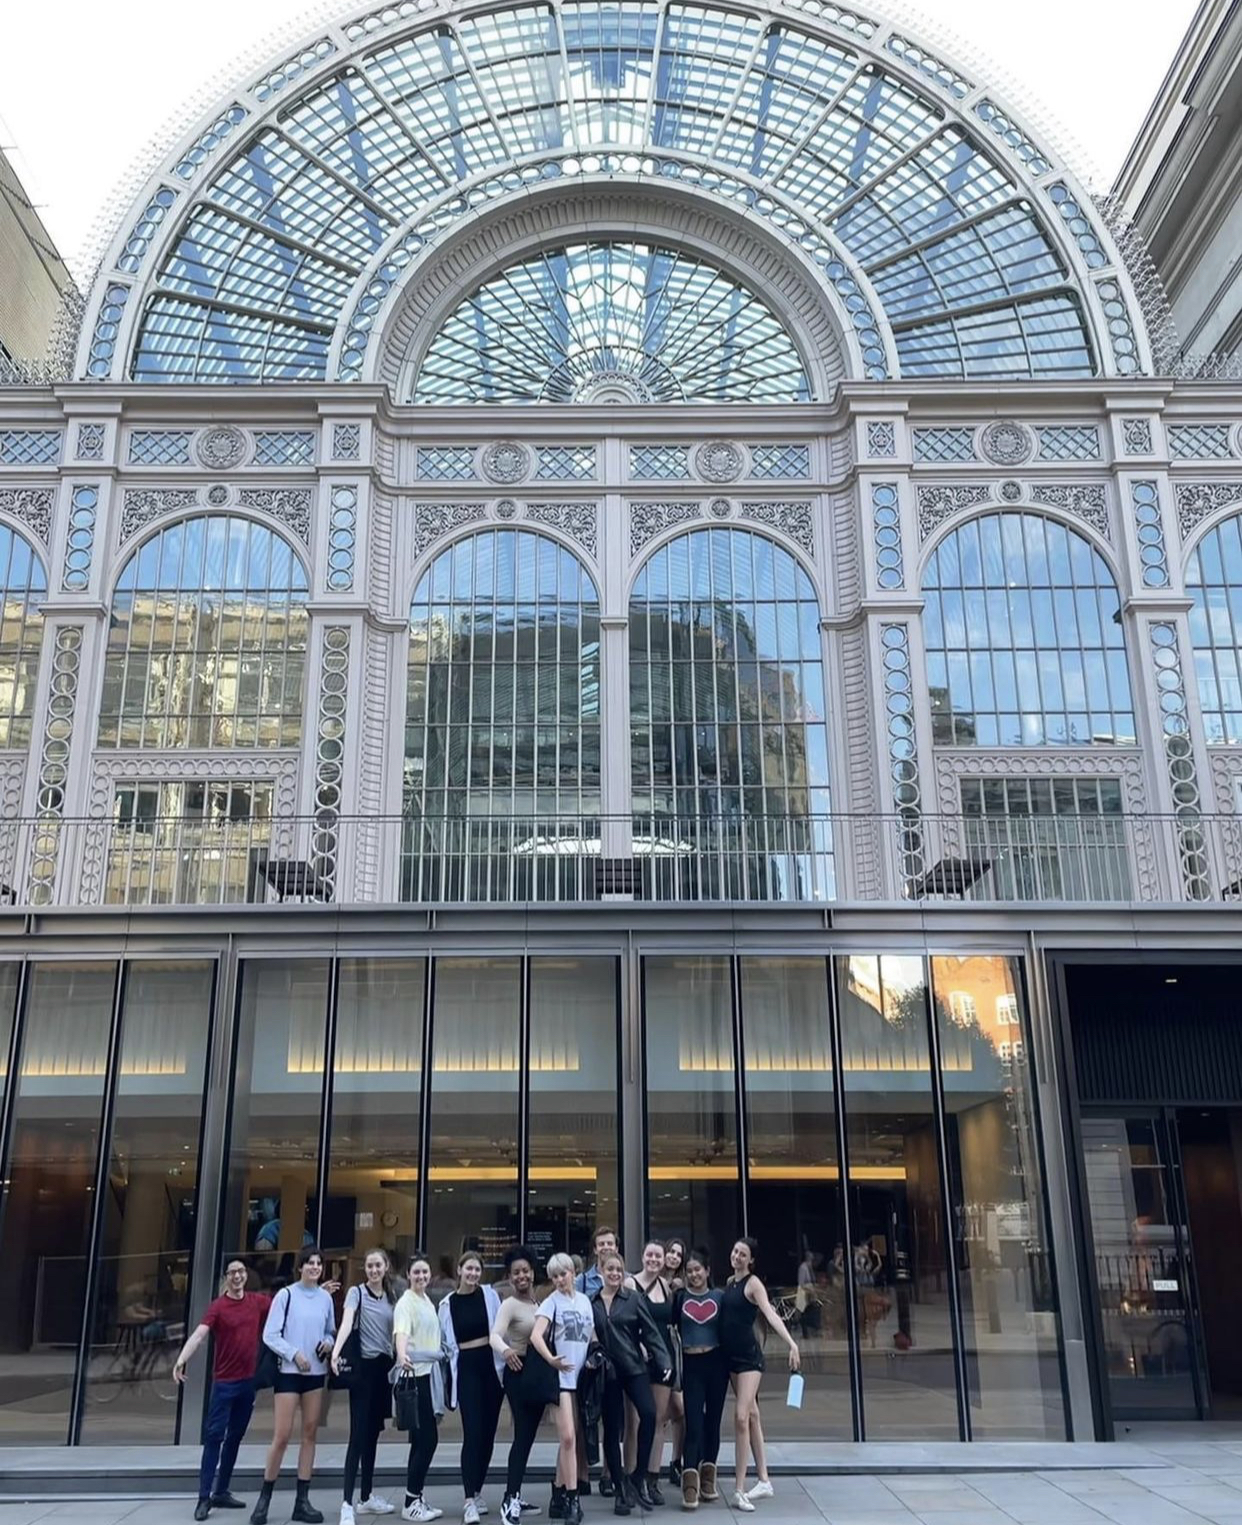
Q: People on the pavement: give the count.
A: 13